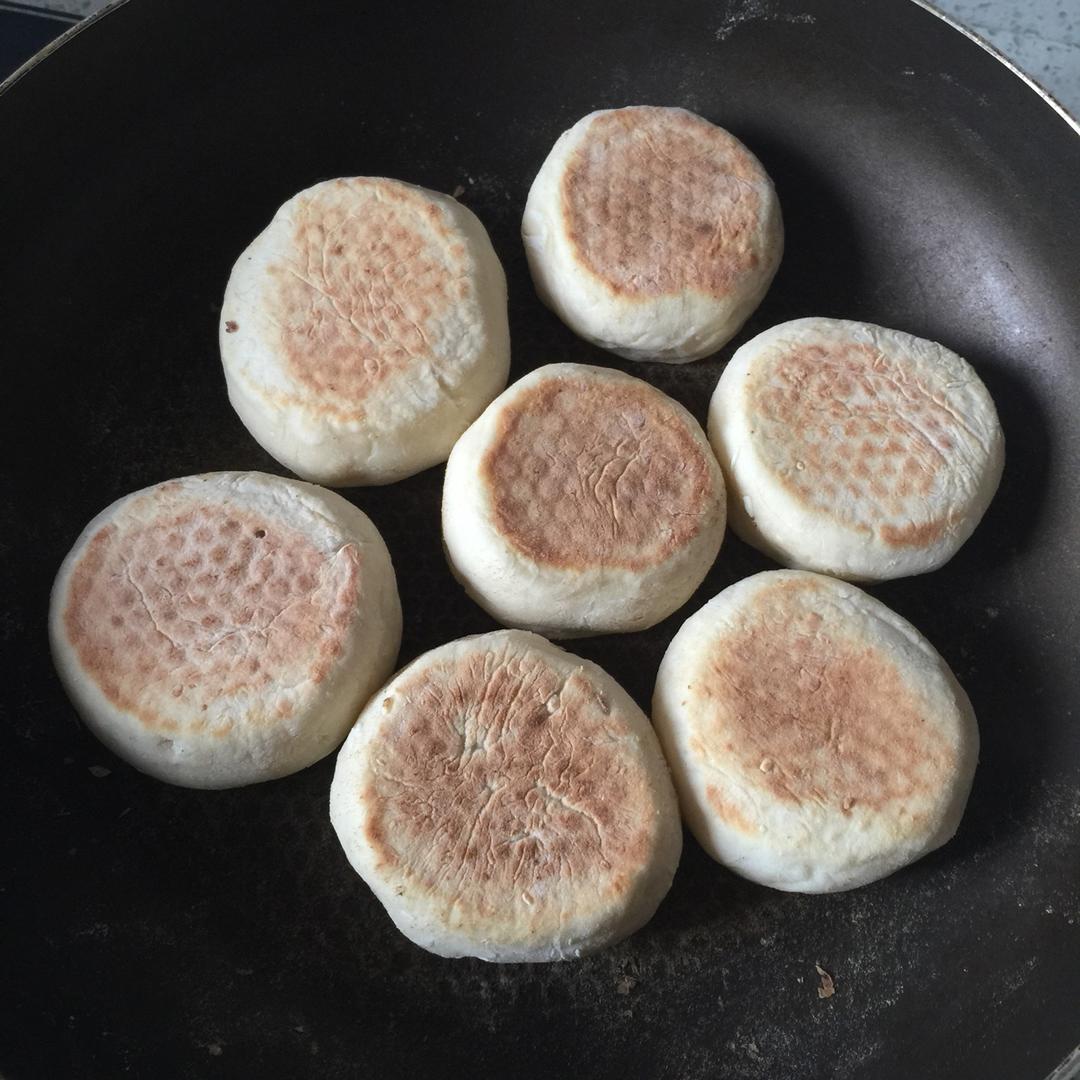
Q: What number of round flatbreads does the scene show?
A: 7